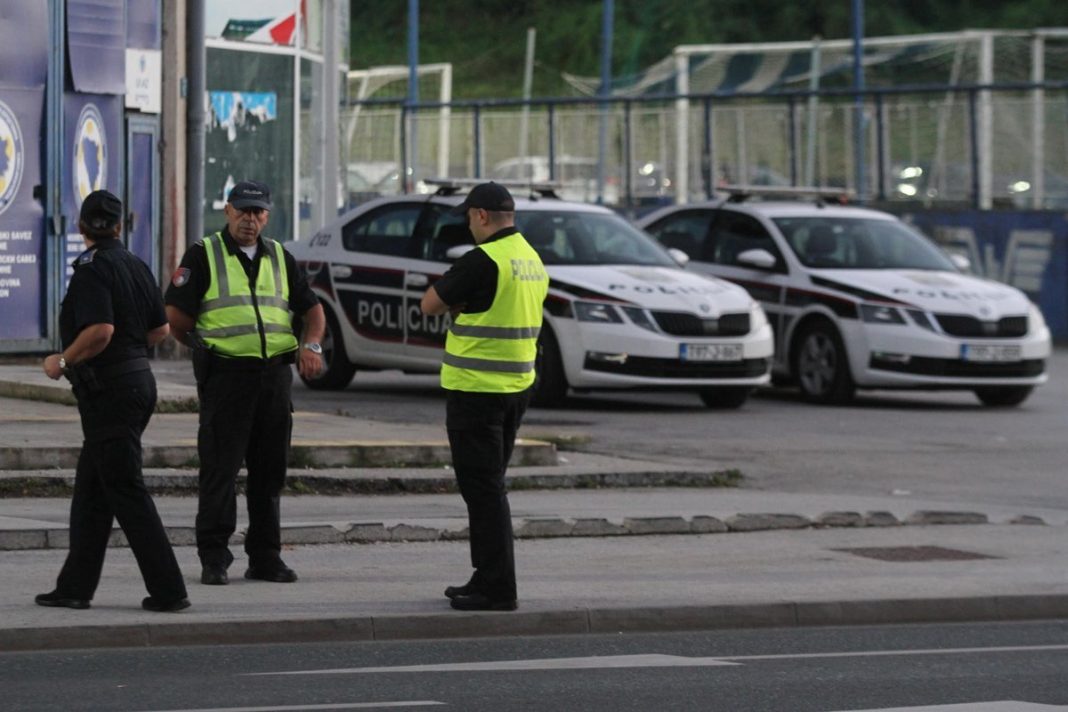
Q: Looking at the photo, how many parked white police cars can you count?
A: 2